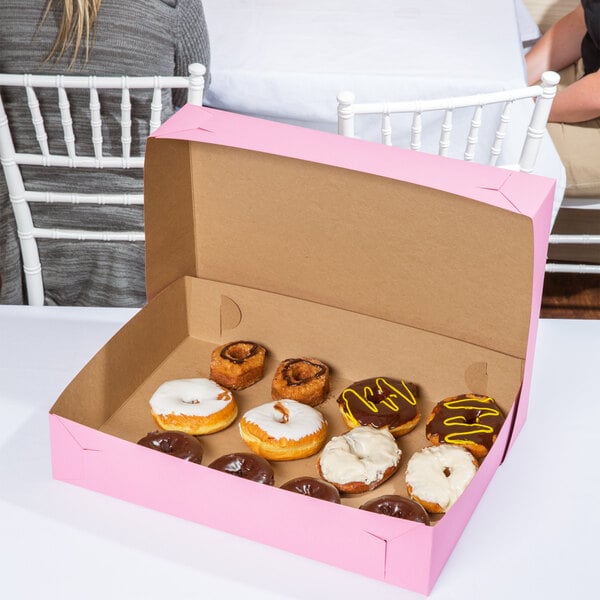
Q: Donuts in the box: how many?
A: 12